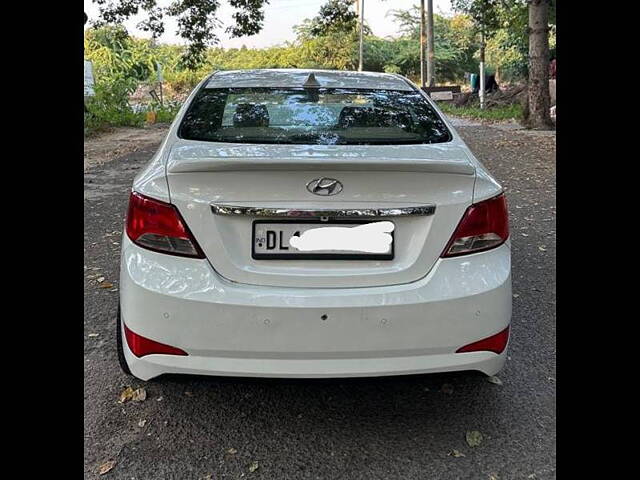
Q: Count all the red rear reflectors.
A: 2